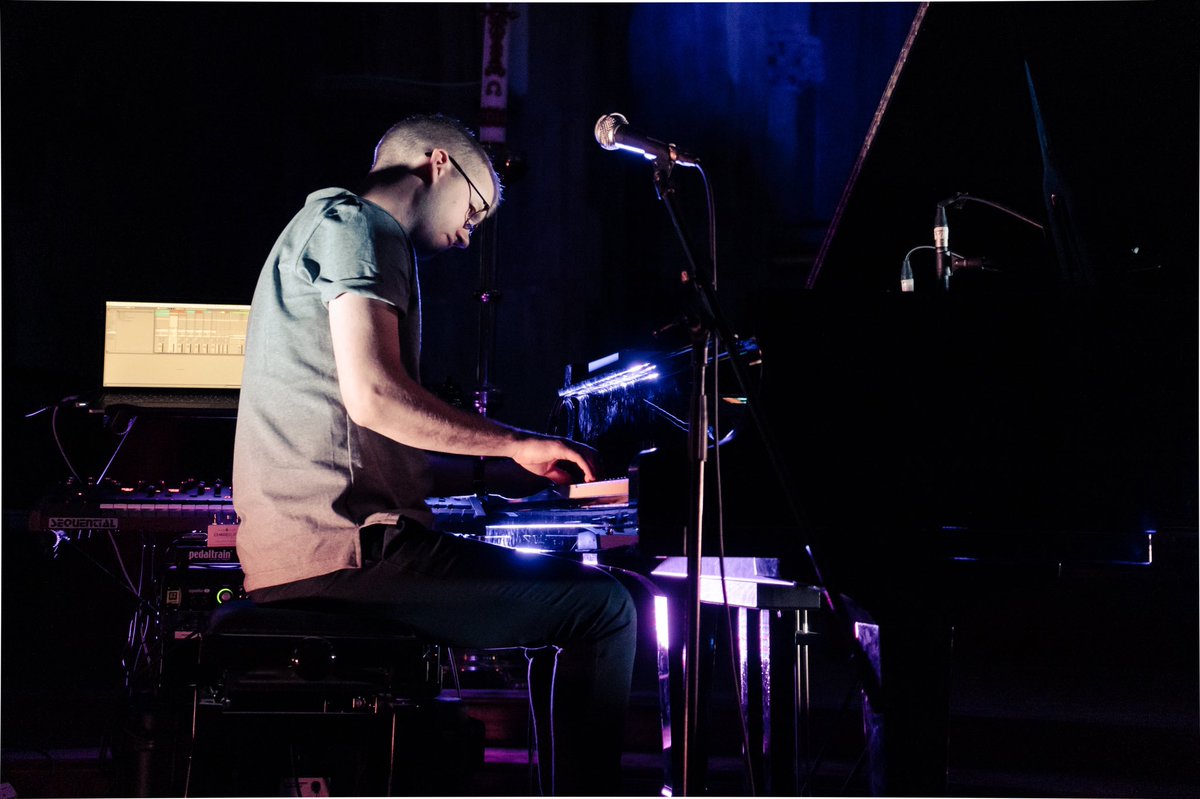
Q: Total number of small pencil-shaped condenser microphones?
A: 2